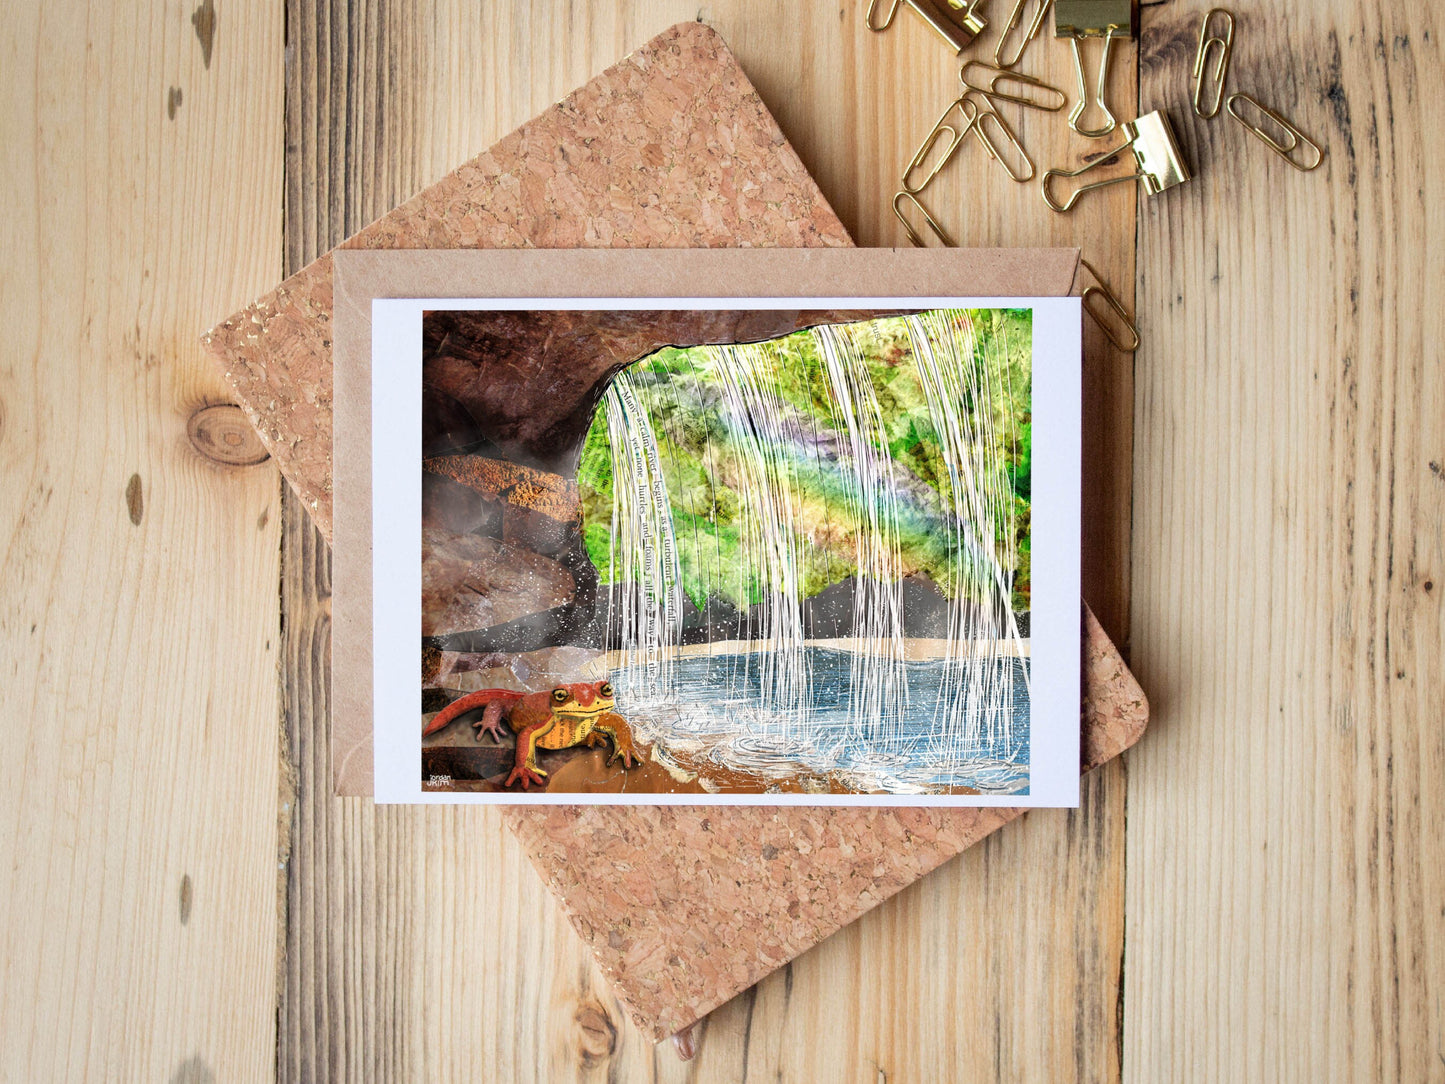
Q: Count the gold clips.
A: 12